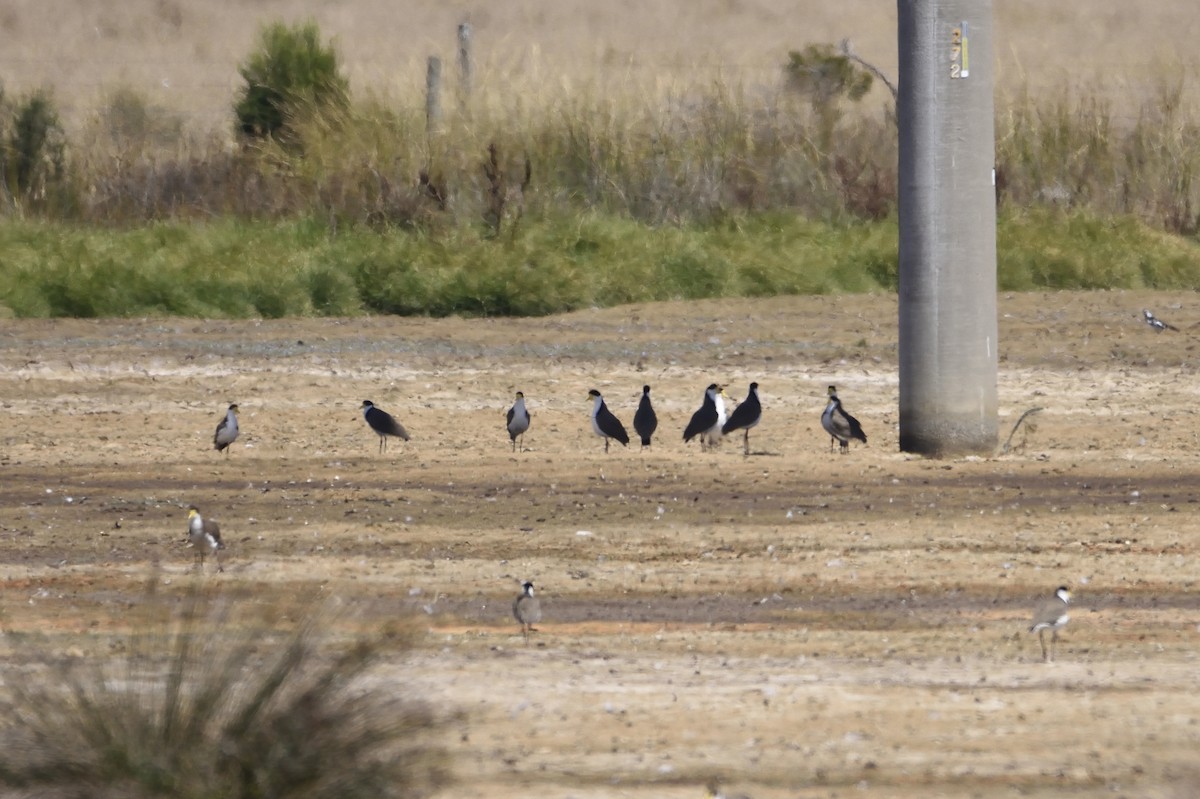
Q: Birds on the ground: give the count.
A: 14